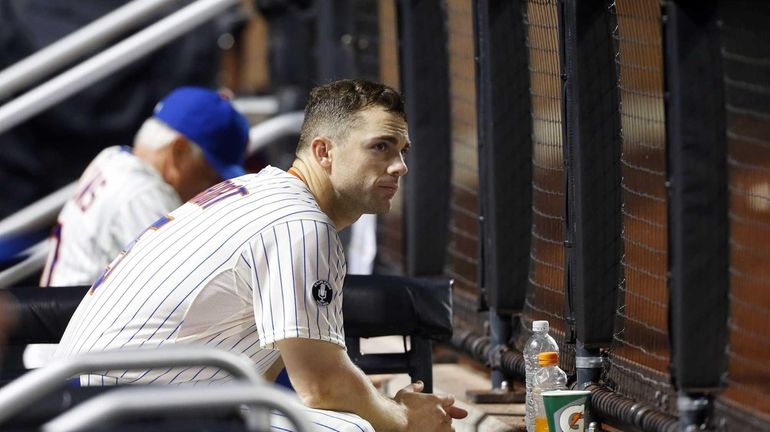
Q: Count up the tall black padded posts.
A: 4